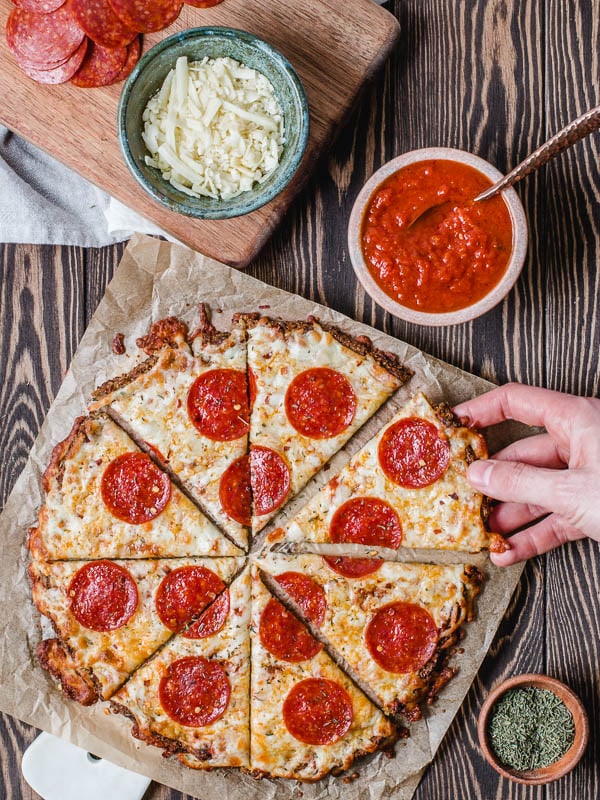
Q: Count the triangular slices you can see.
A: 8